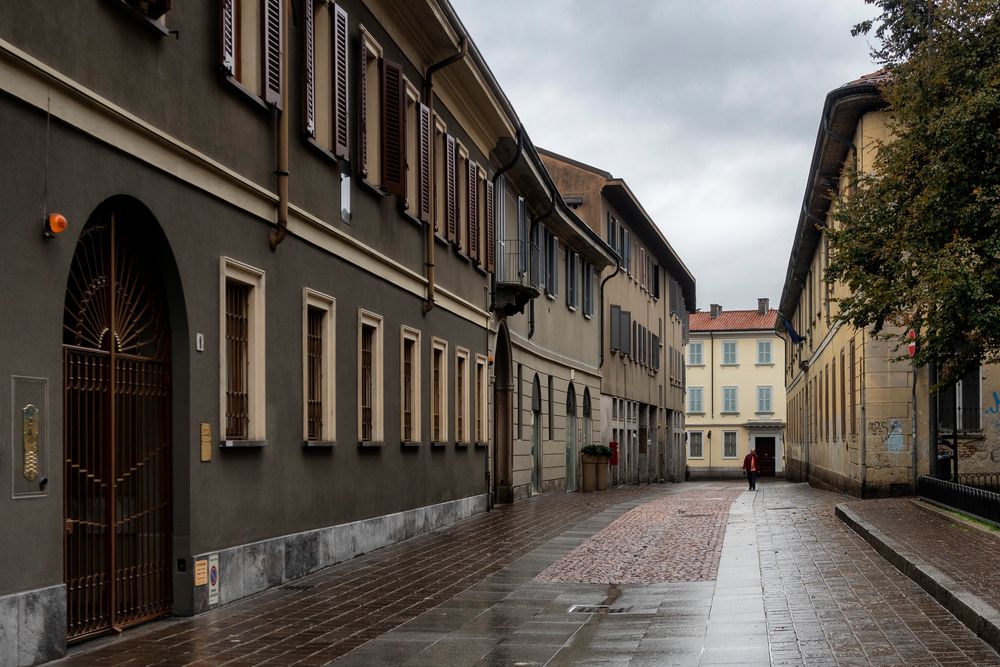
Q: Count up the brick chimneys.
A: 2